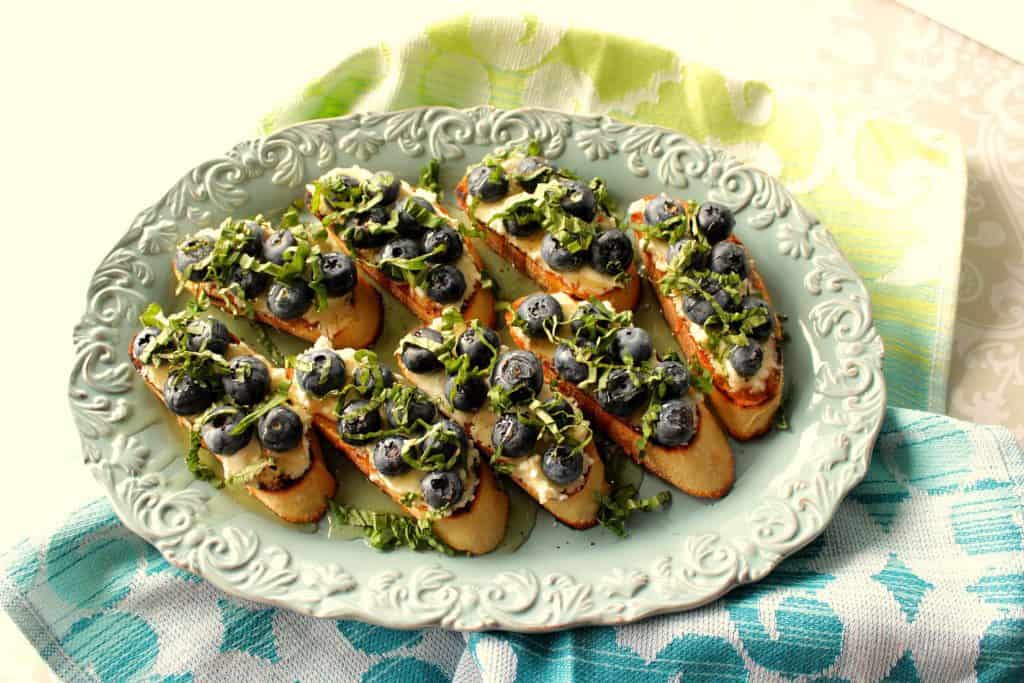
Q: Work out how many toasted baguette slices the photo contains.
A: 8